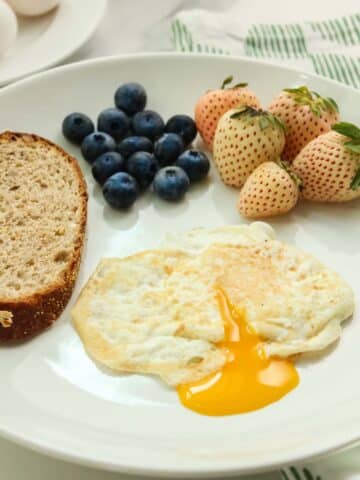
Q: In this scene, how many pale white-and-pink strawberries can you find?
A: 5